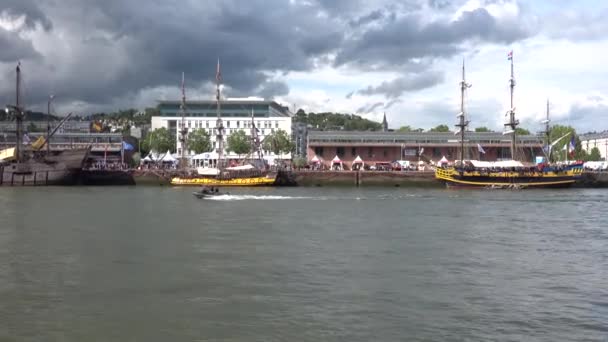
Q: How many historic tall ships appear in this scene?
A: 3